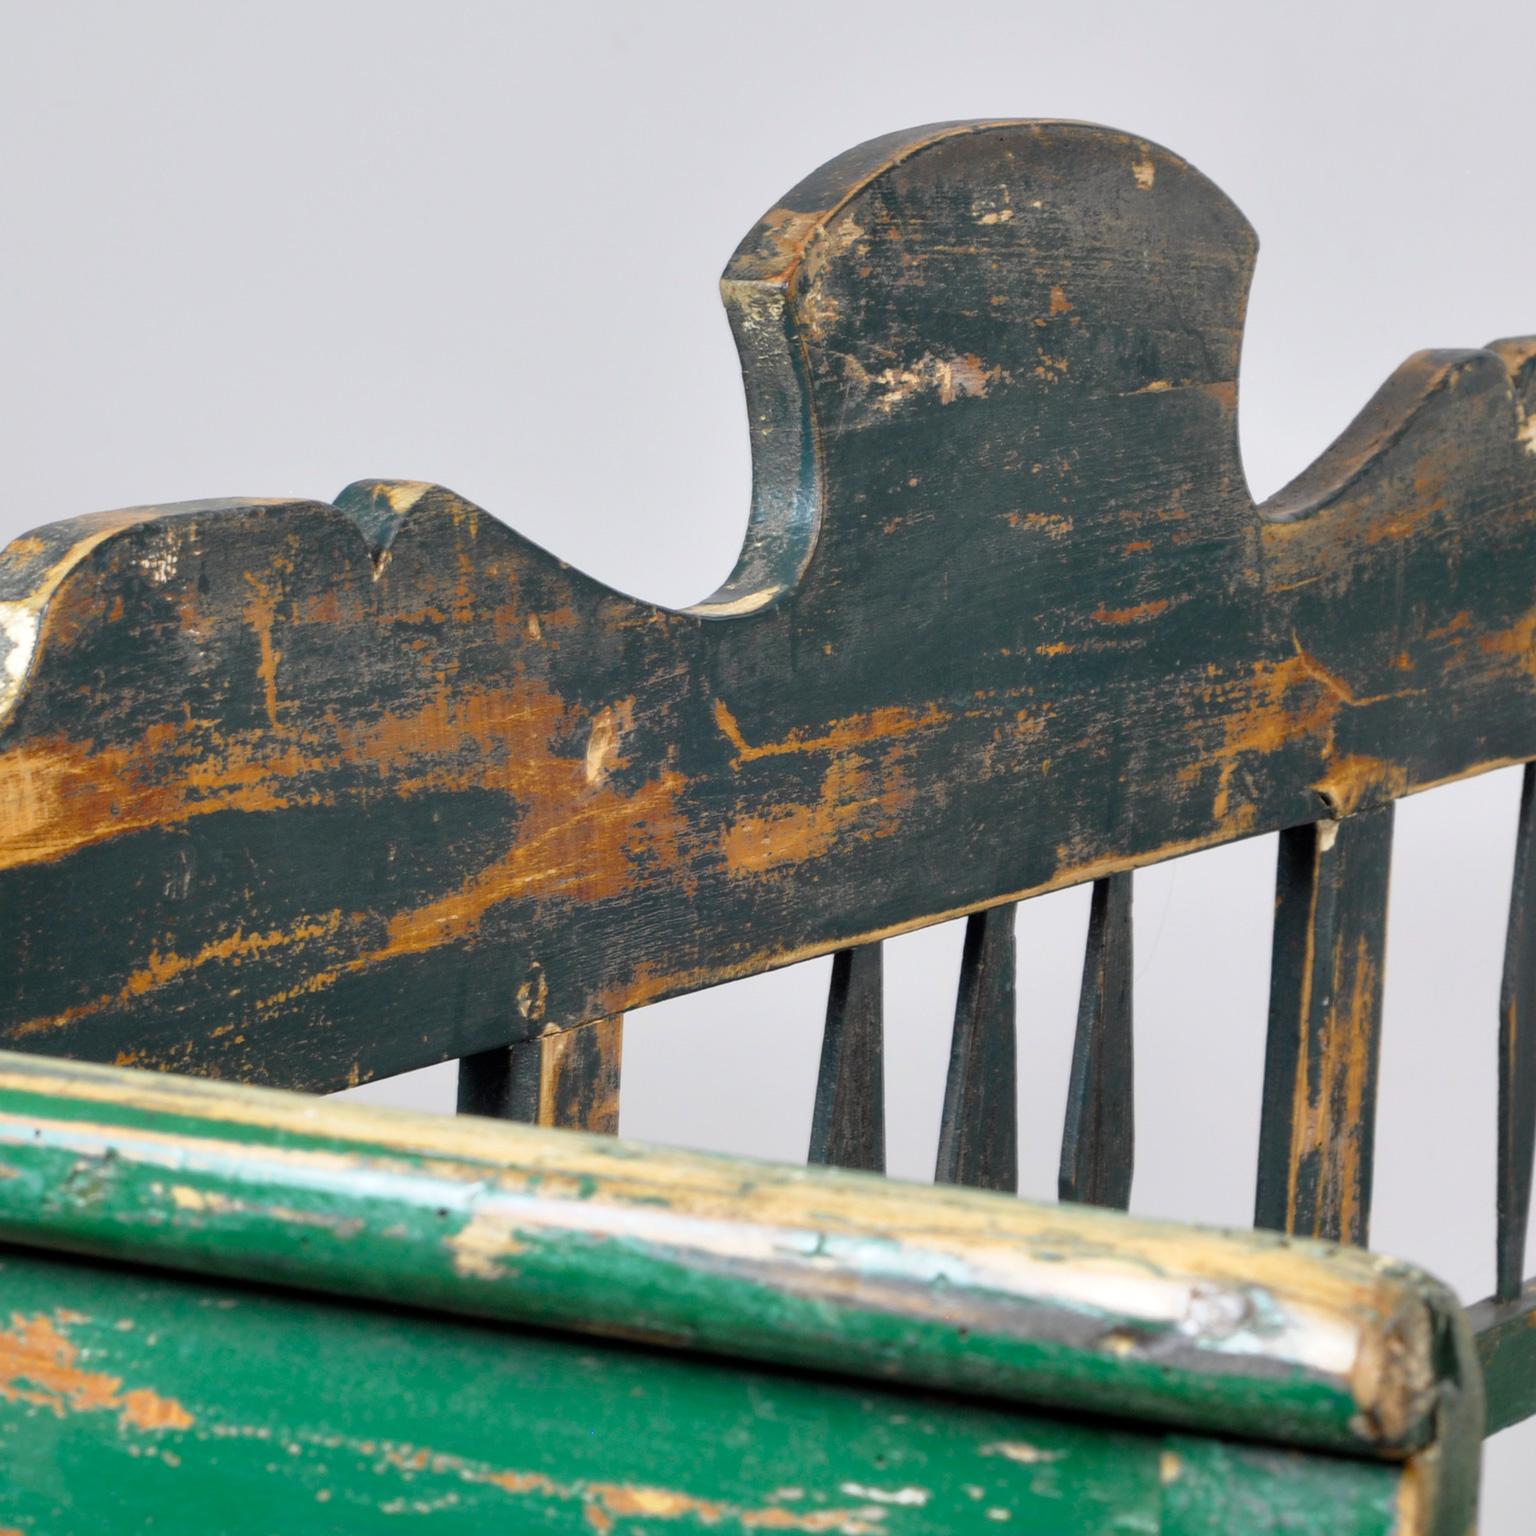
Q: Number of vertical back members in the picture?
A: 6